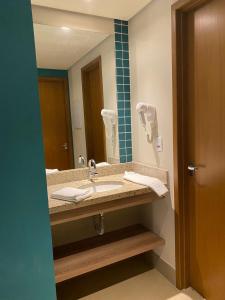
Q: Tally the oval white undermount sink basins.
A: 1